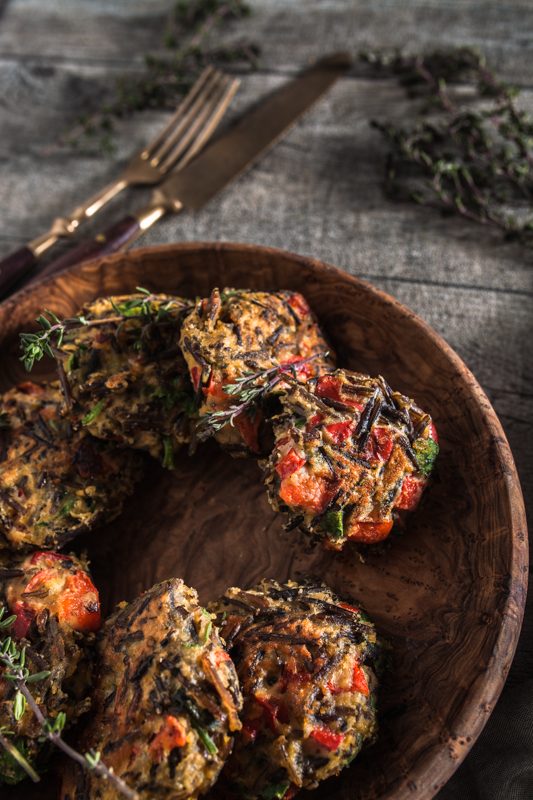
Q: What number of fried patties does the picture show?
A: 7